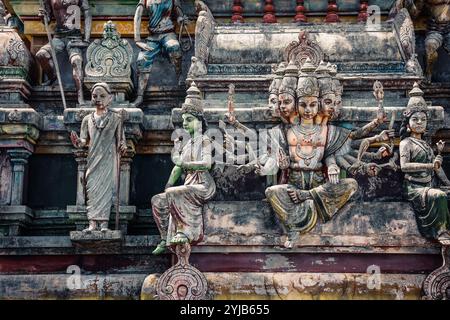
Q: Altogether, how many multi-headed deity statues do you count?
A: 1